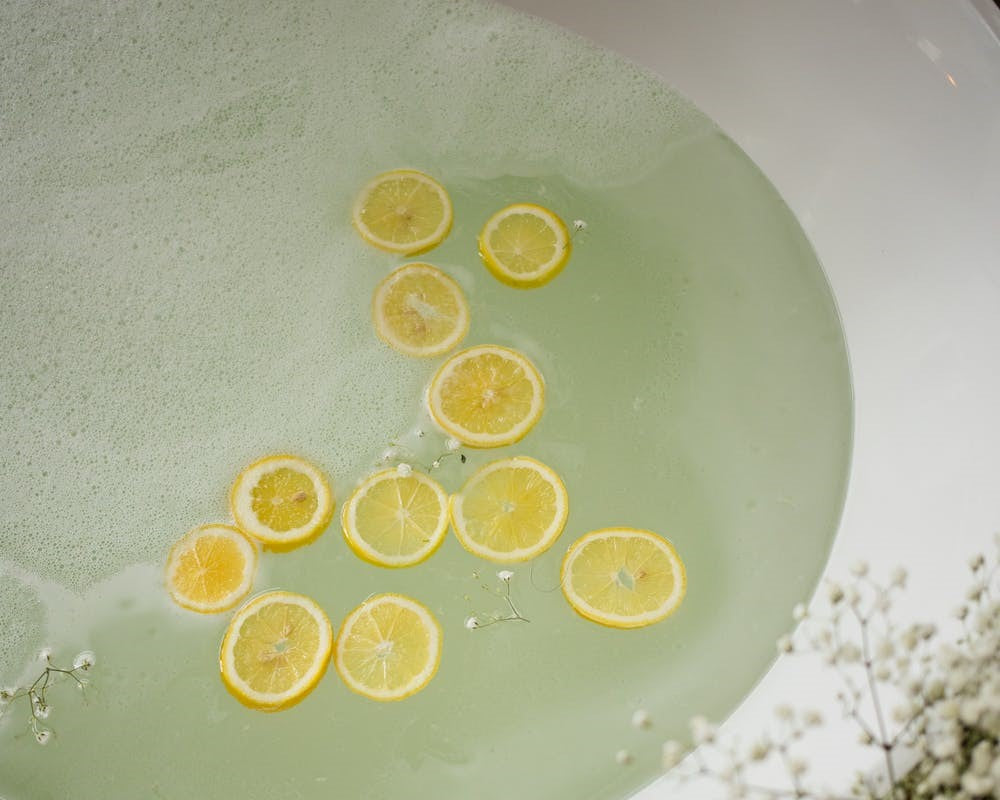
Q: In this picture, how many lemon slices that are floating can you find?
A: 11